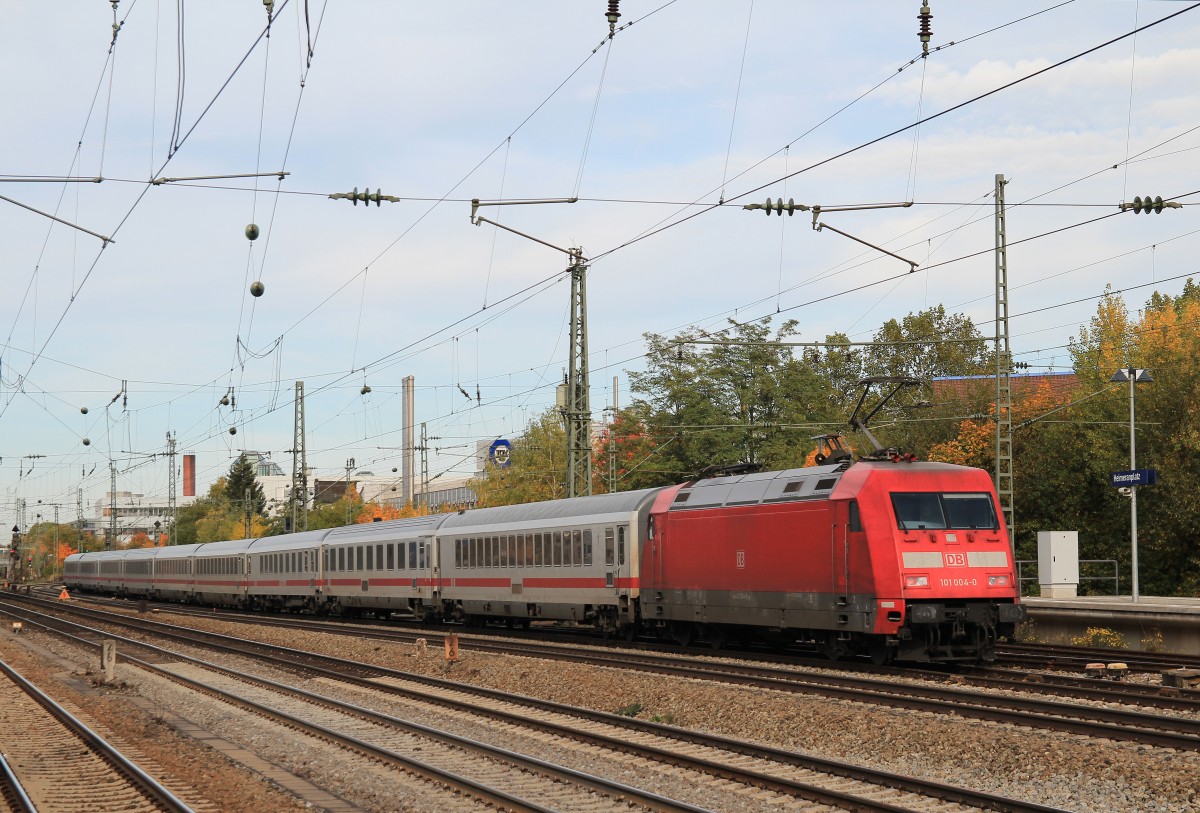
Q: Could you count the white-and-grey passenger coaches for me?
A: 9